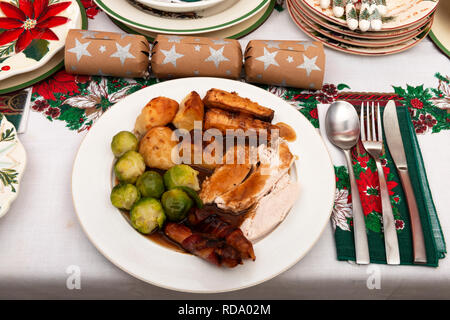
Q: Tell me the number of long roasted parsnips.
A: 2